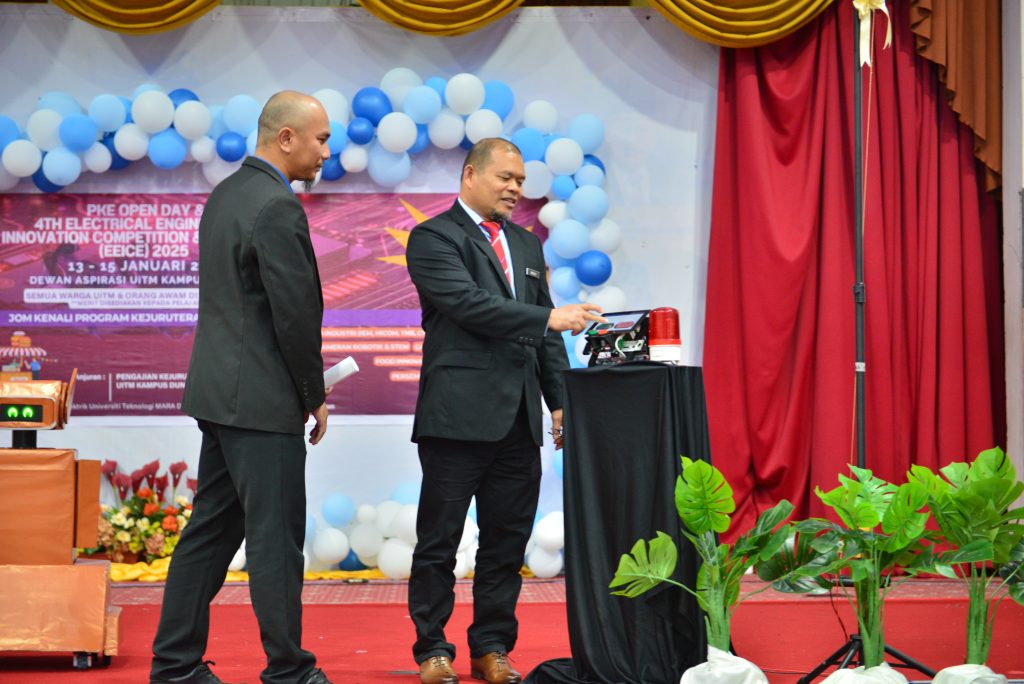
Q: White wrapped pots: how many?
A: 3